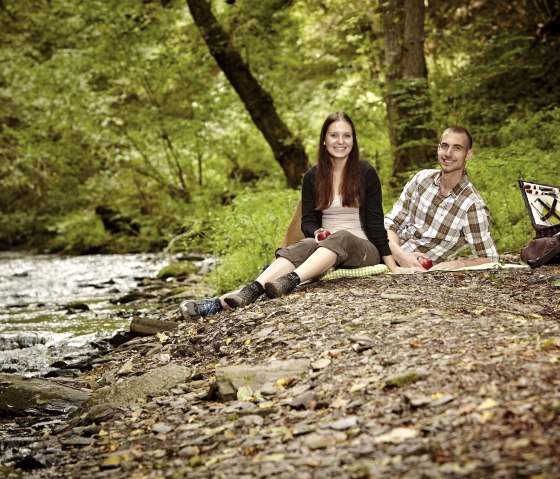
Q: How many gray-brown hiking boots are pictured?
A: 2